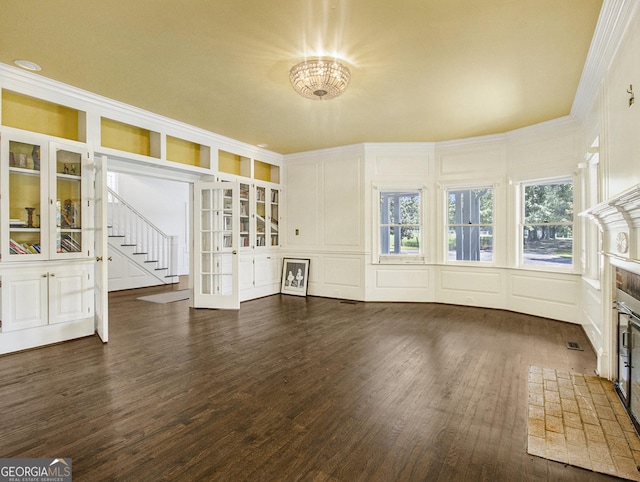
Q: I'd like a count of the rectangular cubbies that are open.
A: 5